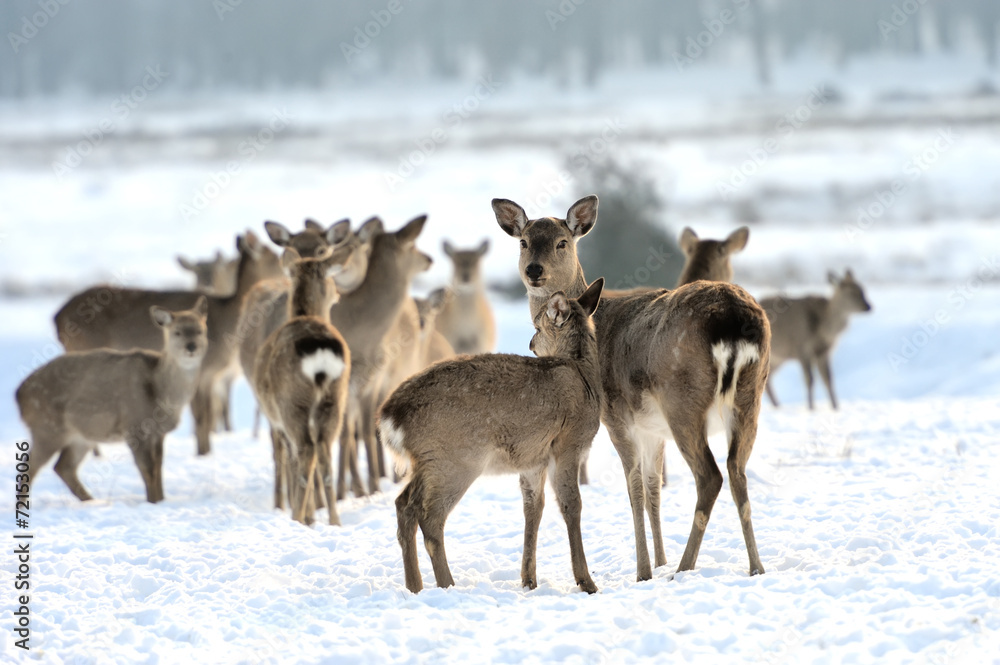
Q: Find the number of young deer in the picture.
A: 3